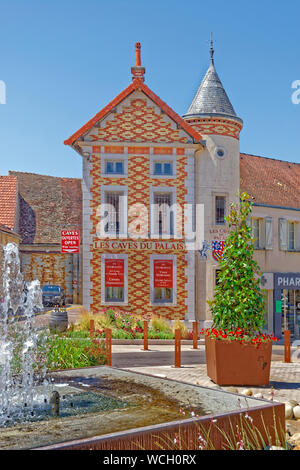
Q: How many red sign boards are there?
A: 3